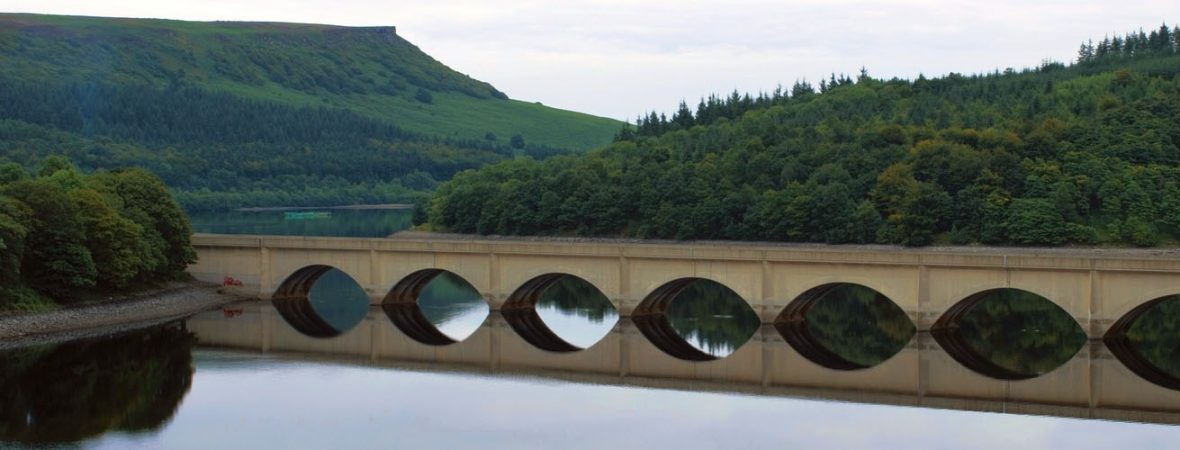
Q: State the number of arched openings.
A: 7